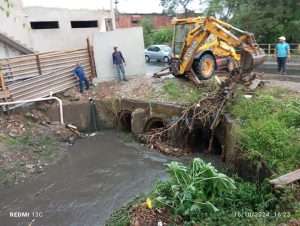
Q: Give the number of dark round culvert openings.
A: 3